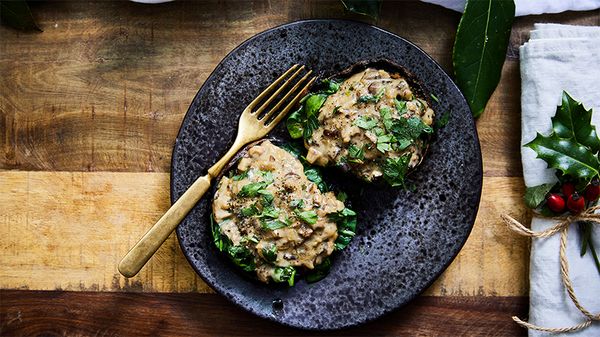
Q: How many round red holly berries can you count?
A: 4